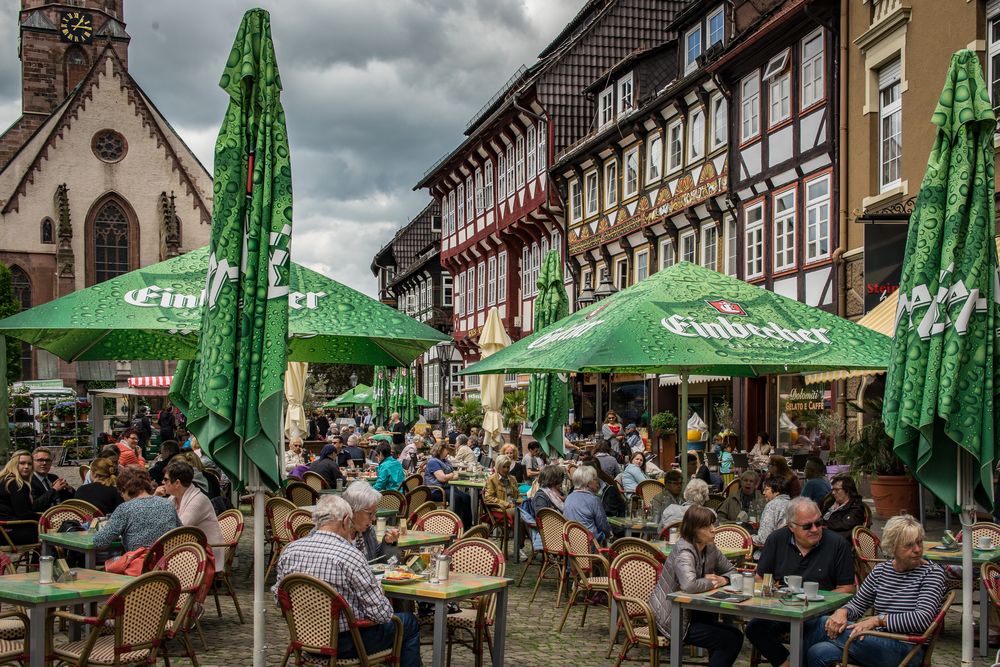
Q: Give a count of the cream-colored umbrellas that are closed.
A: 2